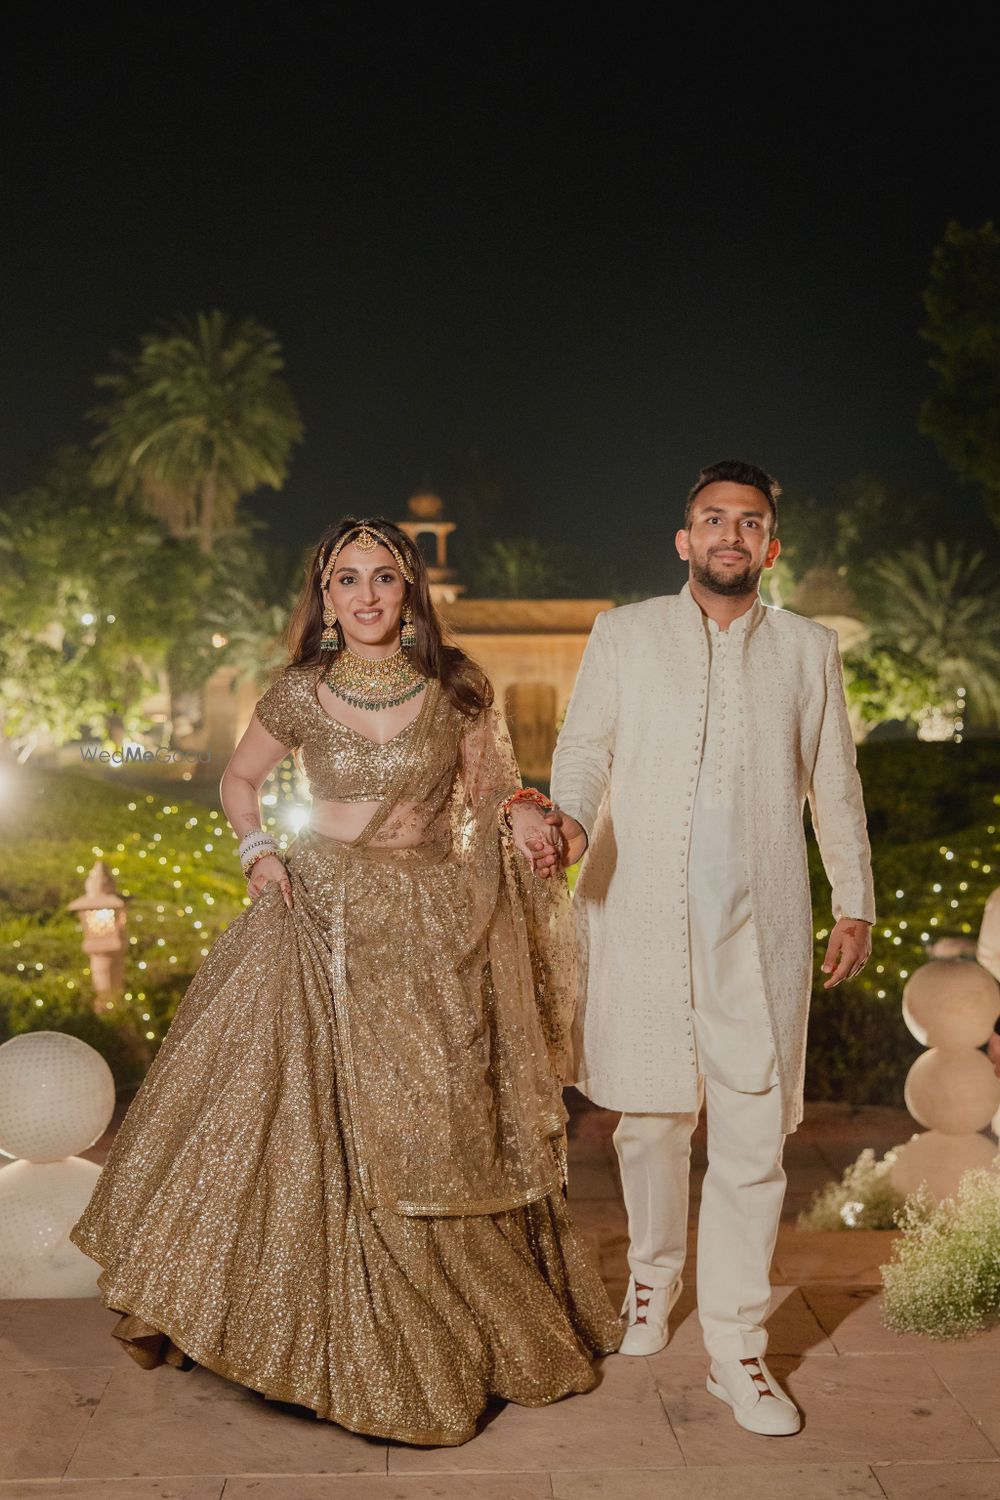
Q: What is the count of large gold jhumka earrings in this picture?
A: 2